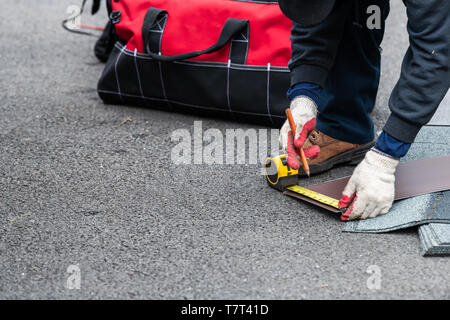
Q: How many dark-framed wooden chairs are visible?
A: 0